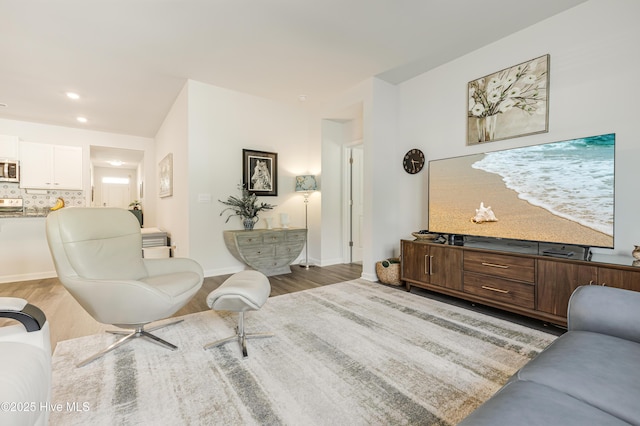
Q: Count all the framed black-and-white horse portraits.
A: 1